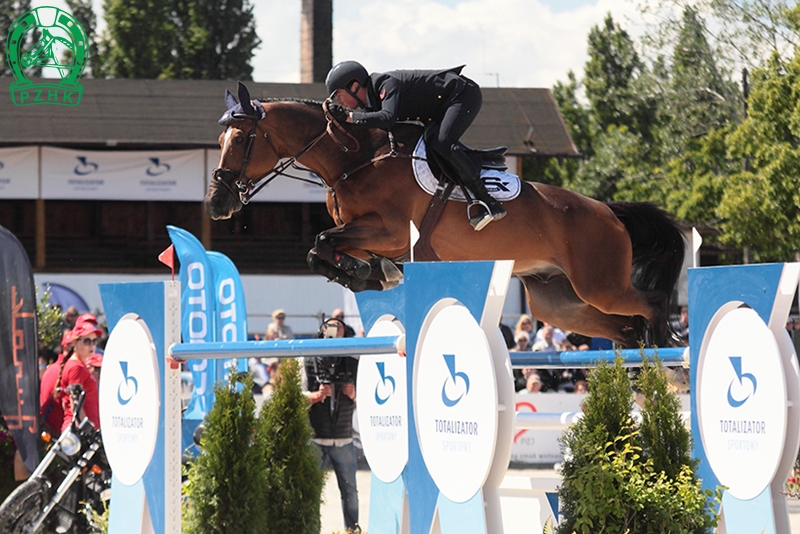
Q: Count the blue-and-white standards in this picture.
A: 4